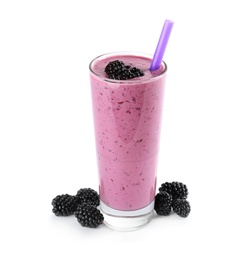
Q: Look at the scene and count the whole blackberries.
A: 8